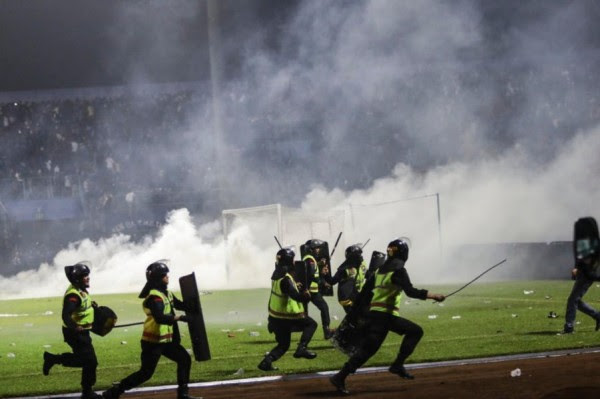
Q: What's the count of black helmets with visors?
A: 6